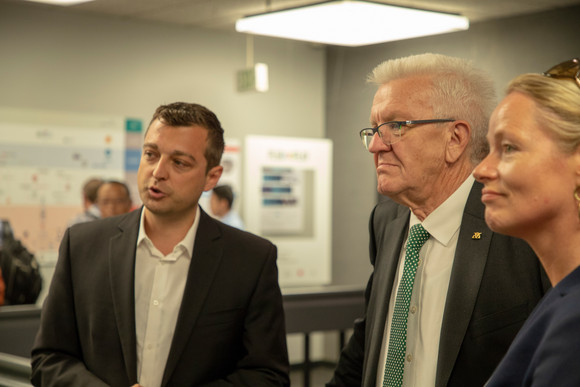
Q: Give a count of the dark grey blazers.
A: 2